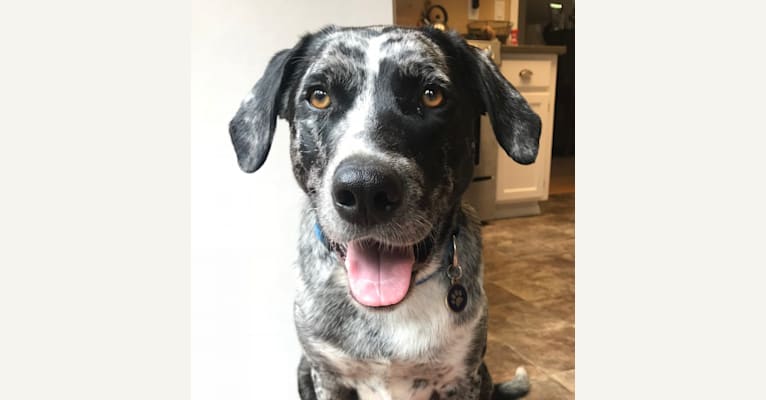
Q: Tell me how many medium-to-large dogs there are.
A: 1